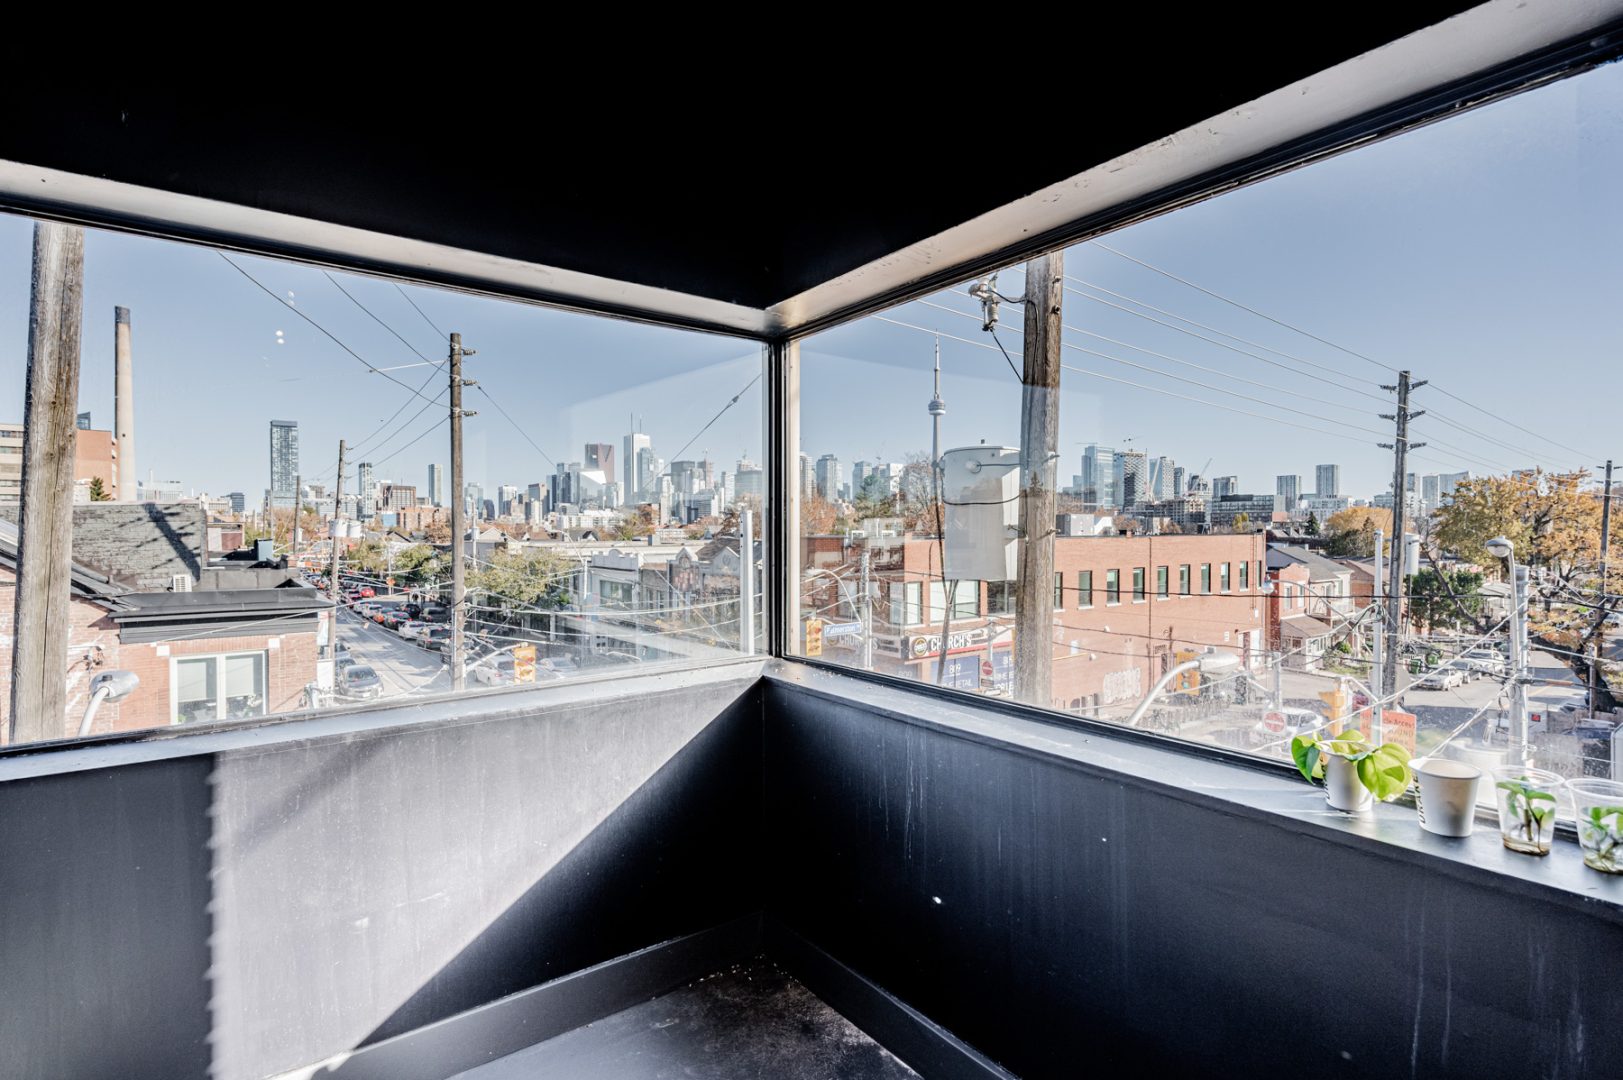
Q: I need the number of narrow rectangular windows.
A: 10